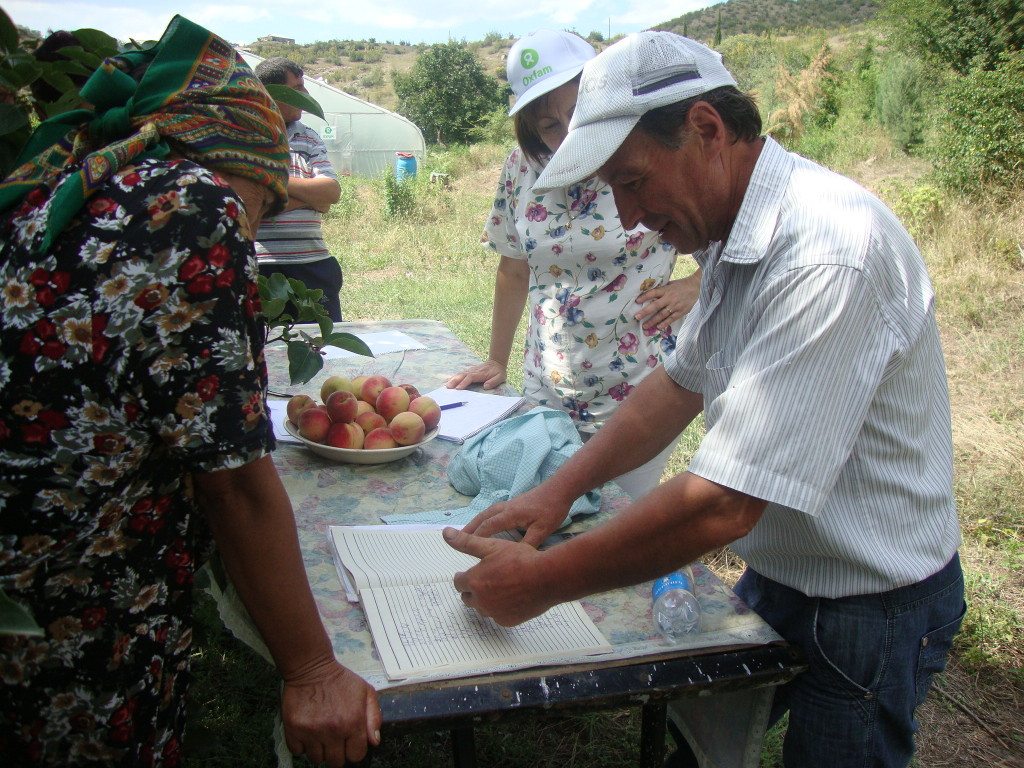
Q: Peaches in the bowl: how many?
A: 15